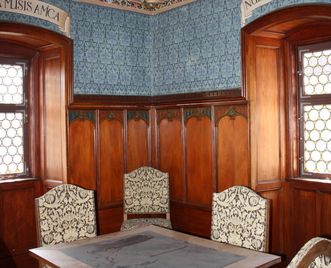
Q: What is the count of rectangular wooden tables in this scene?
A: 1